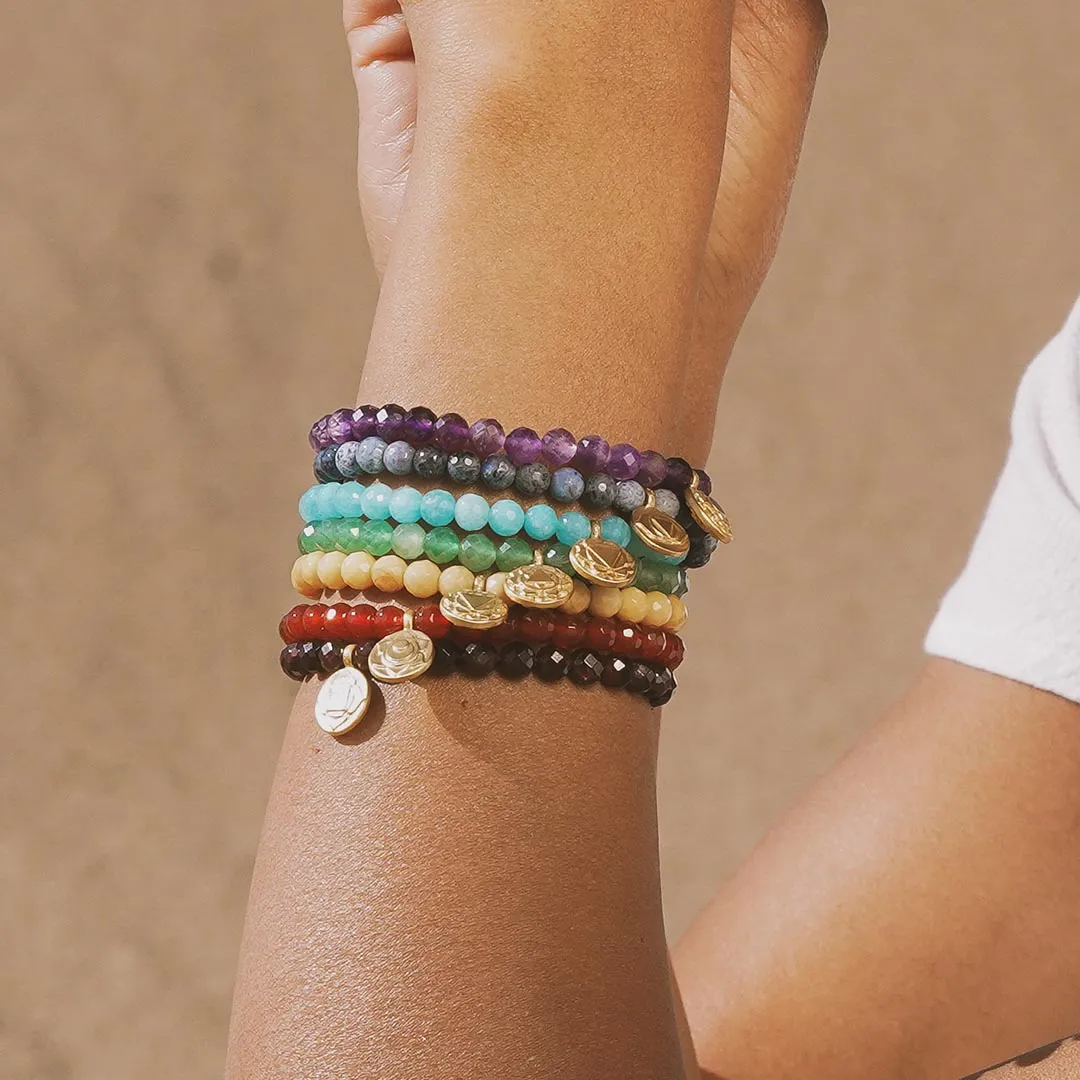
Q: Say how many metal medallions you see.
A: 7